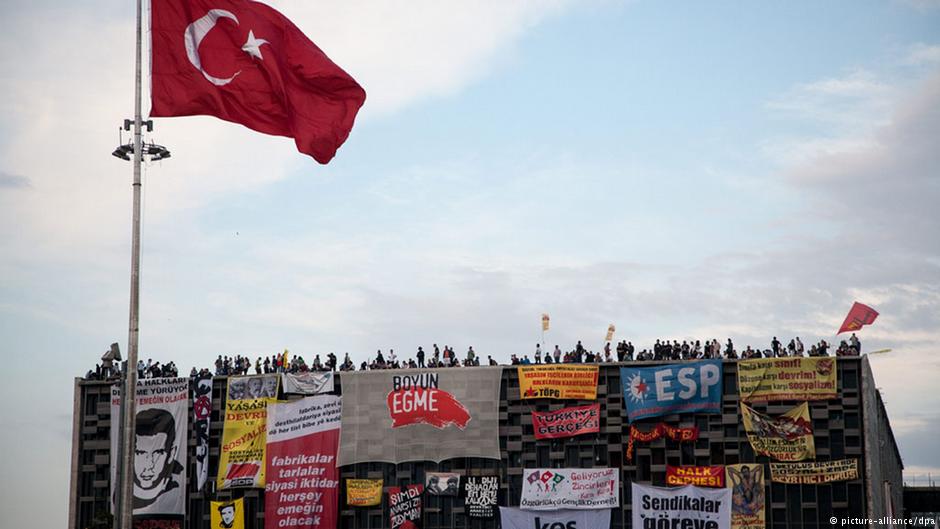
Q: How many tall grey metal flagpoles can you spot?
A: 1